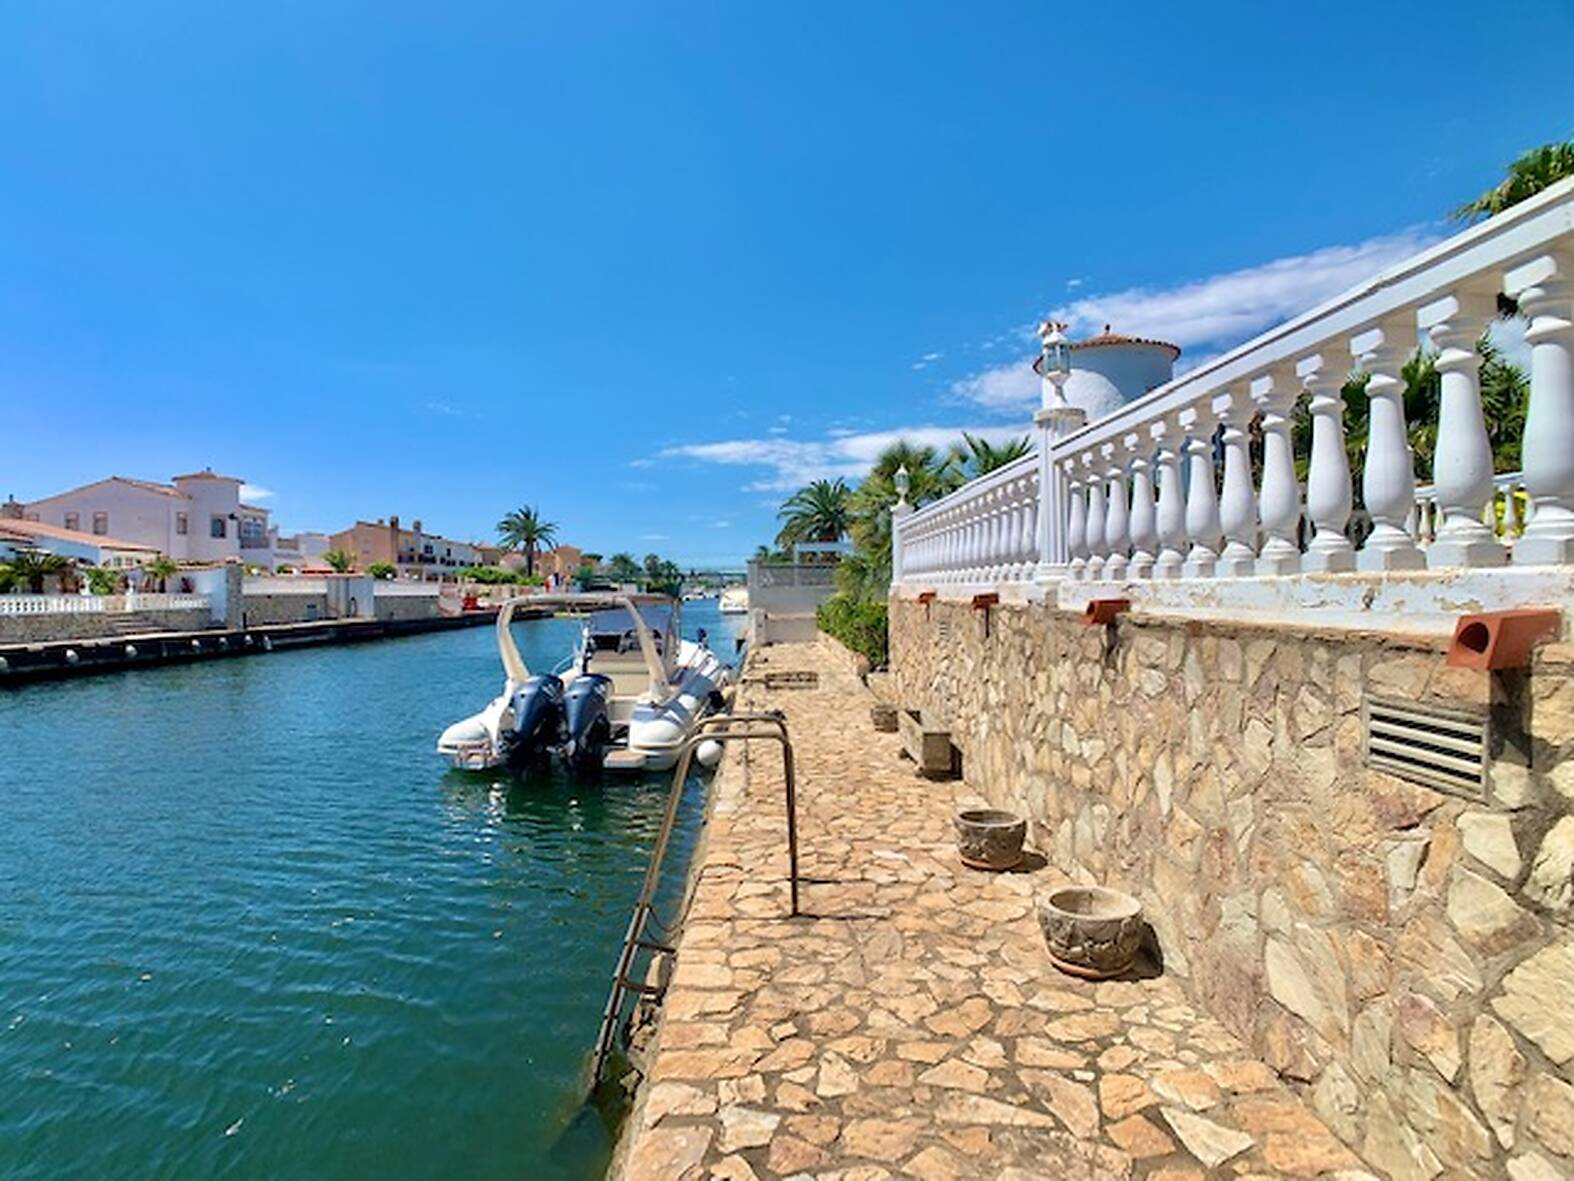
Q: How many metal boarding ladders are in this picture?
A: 1